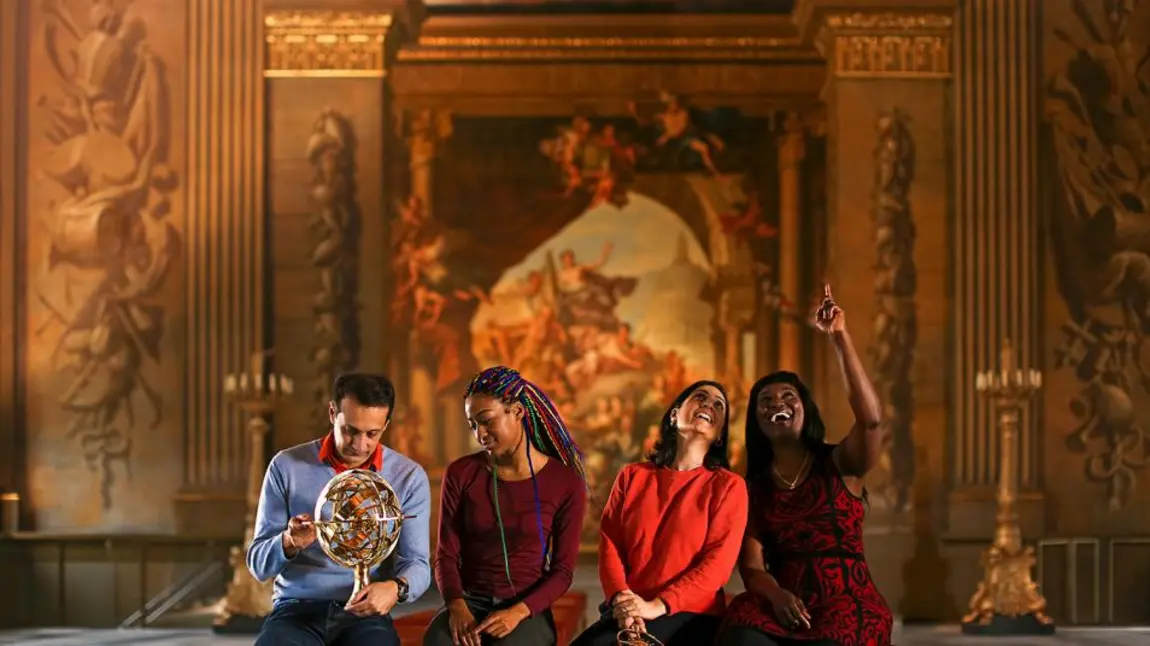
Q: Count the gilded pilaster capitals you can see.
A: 2